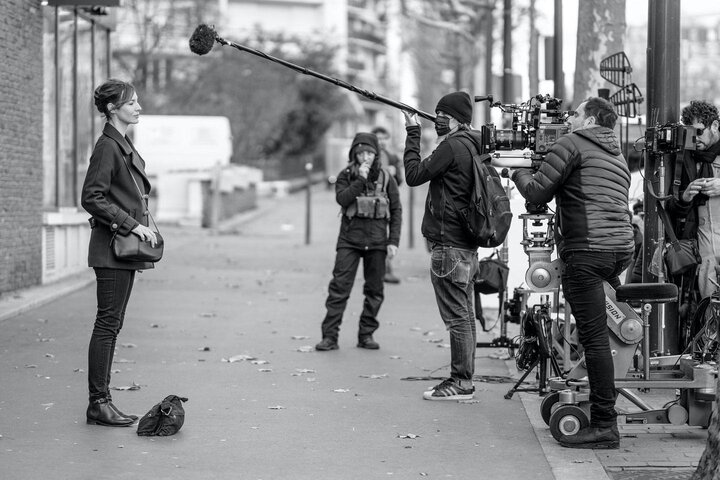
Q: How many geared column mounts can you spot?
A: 1